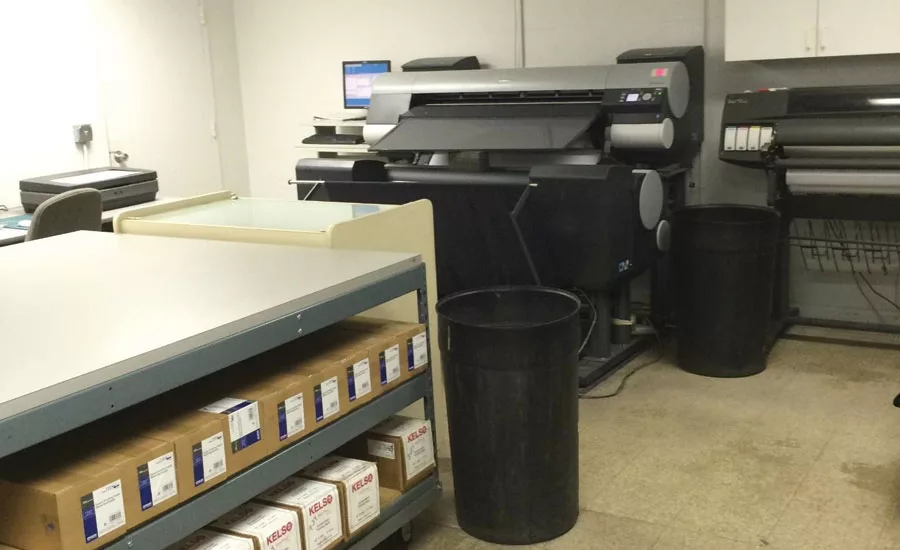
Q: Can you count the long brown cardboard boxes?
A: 9